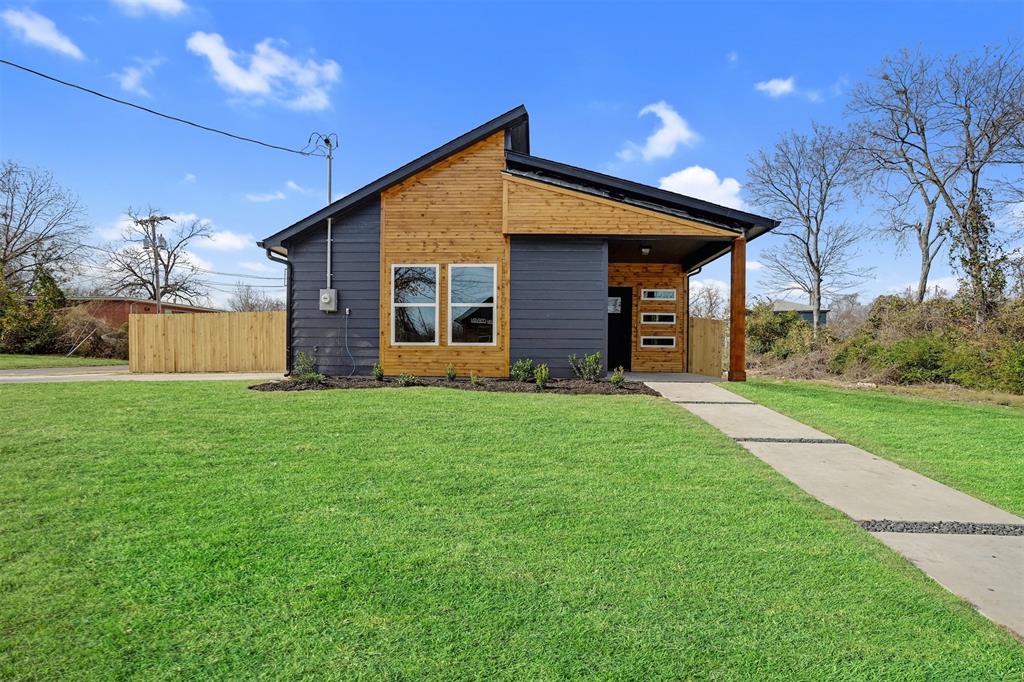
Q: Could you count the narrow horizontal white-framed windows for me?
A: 3